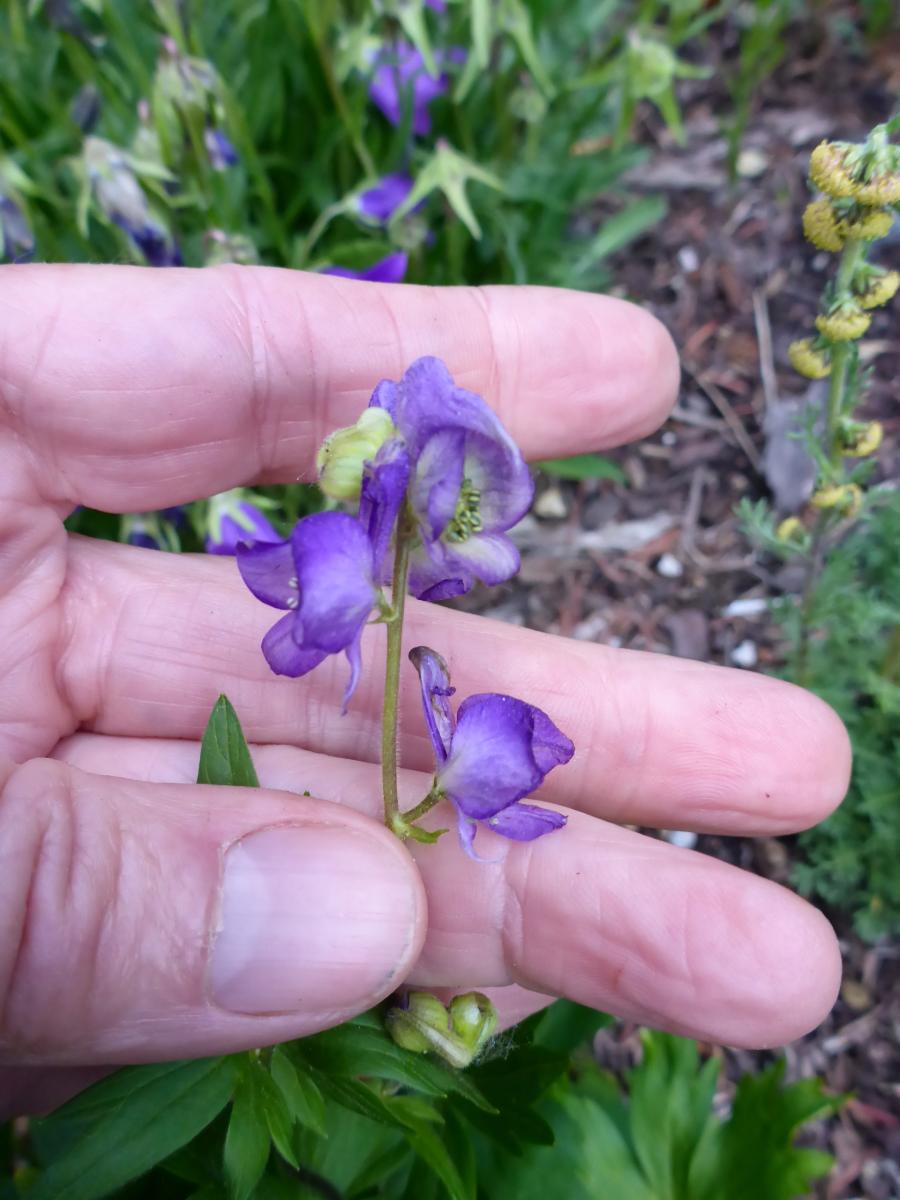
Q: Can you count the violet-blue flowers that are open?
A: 3